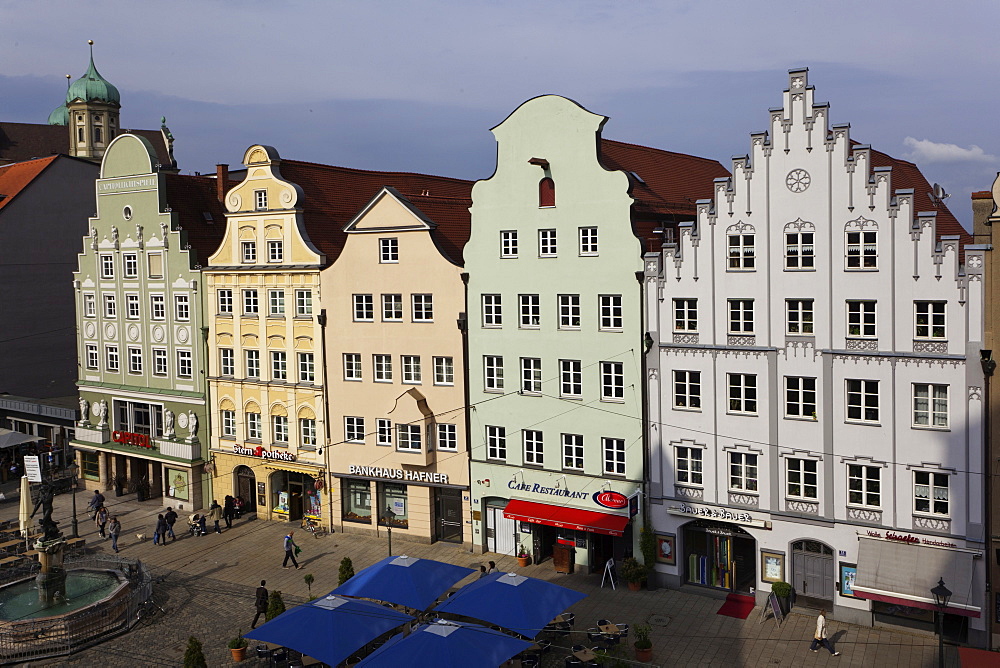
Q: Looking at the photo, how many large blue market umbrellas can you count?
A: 4